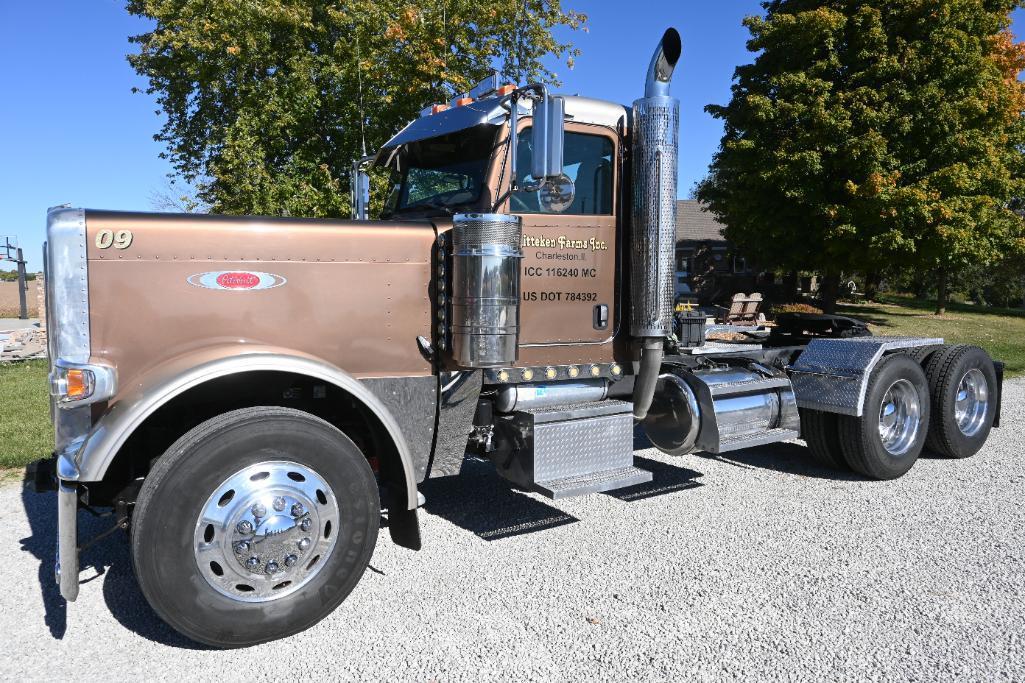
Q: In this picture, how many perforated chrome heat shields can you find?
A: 1